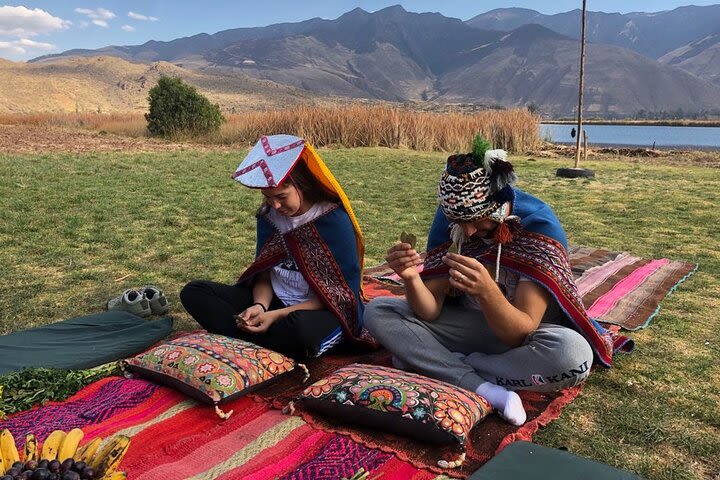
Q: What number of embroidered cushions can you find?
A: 2